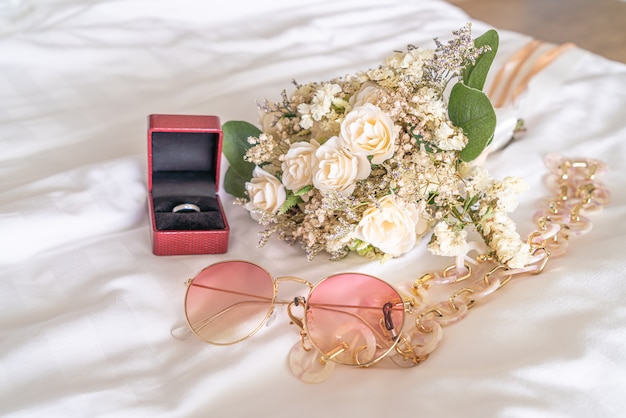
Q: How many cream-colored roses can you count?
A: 5